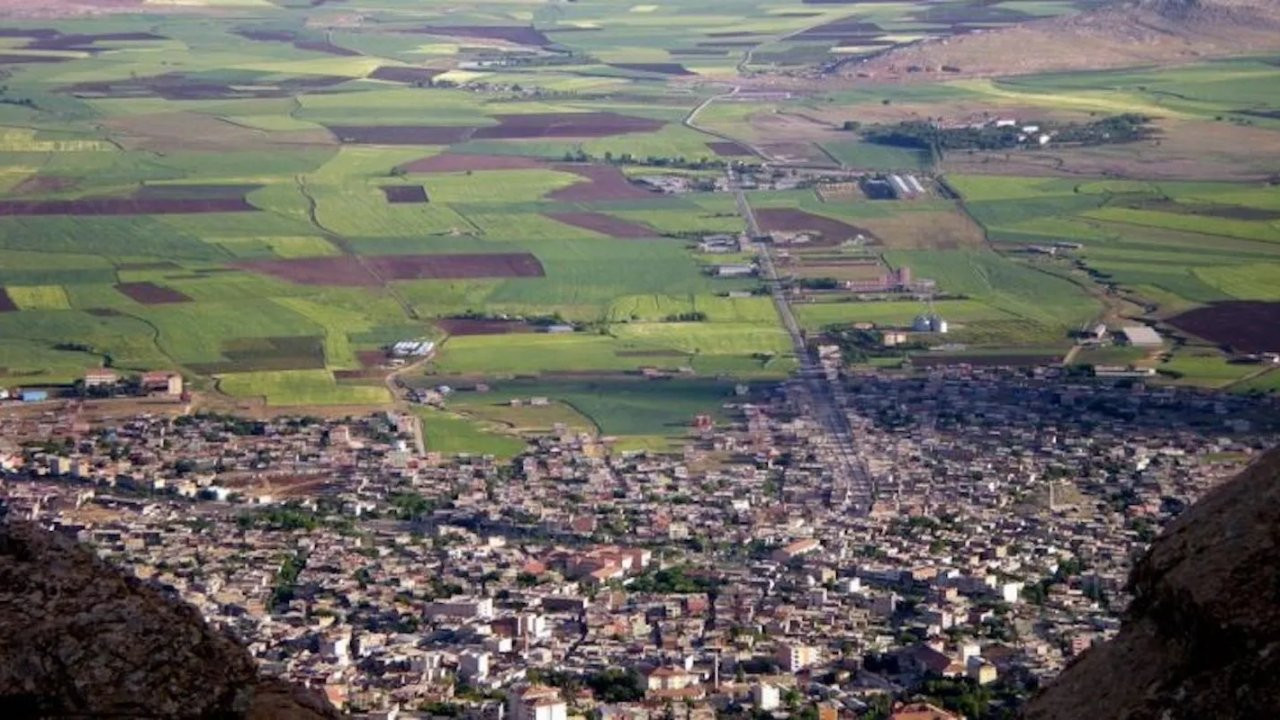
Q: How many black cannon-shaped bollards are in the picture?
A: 0